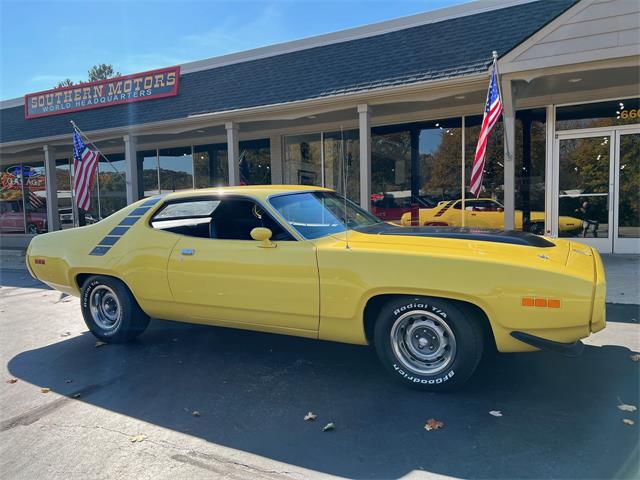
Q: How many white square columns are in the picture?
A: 5